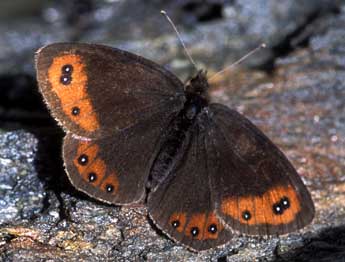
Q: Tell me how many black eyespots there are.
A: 12